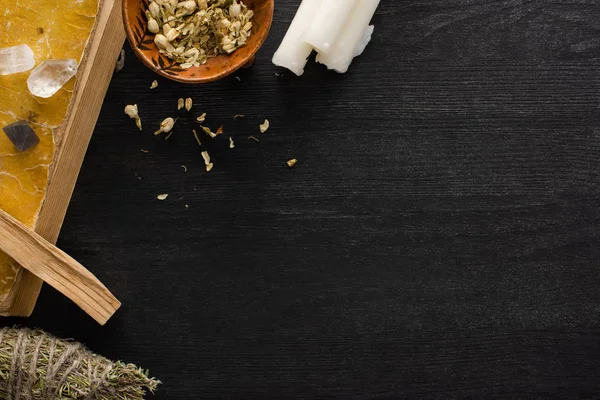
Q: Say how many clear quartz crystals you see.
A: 2